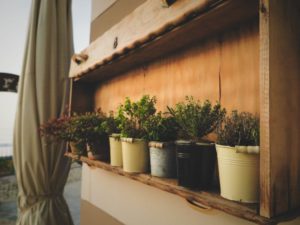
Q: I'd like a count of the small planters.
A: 7